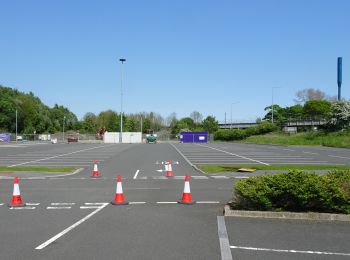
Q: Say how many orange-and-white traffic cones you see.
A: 5